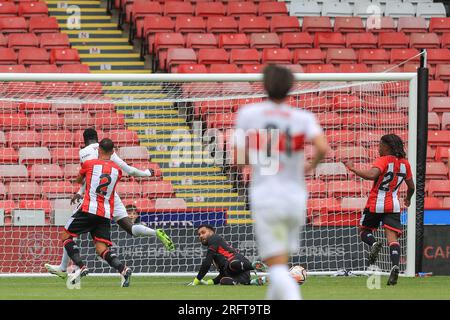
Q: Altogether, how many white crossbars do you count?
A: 1